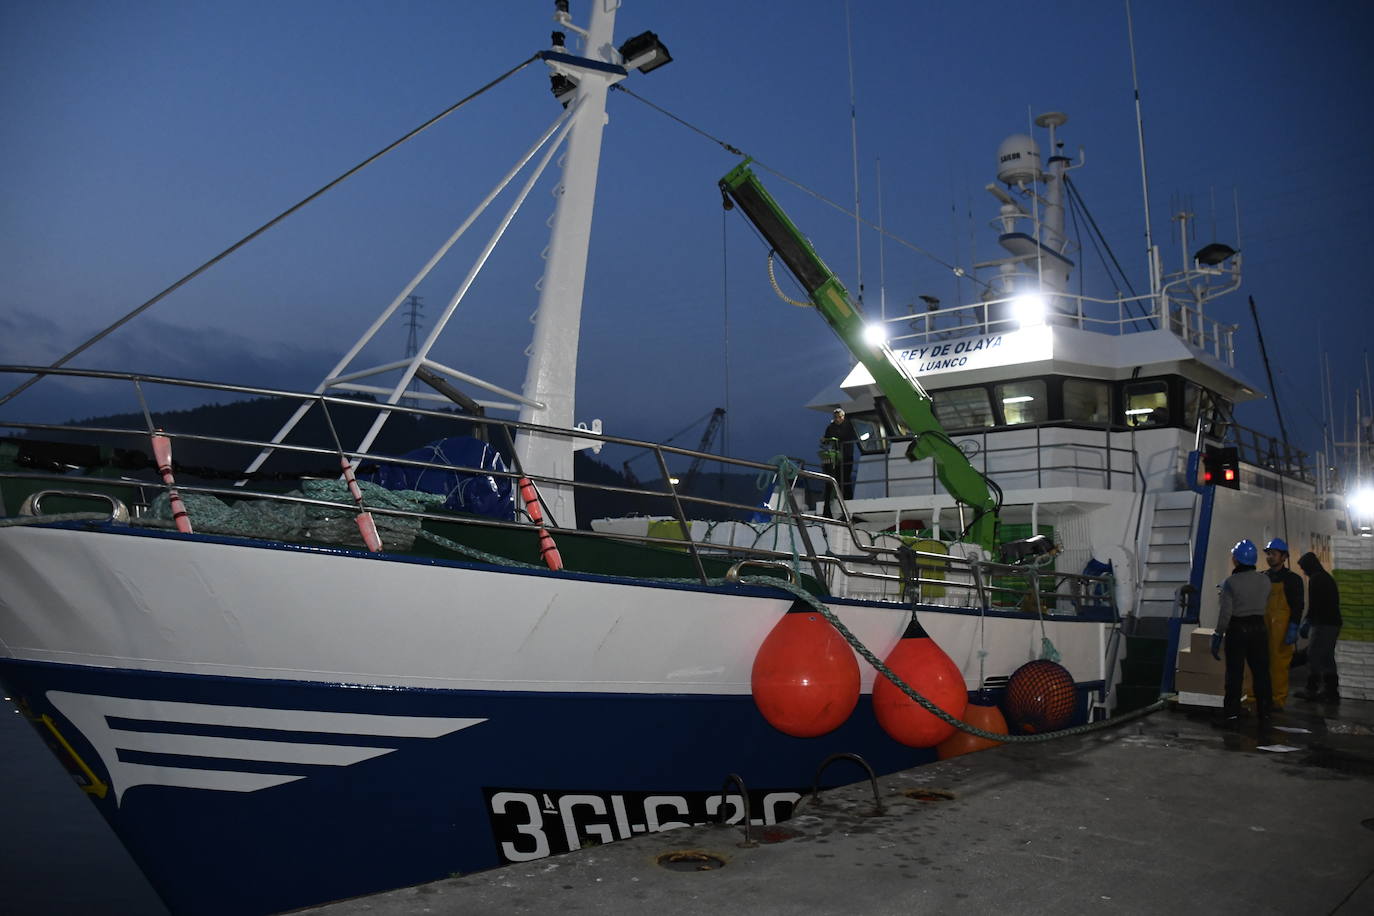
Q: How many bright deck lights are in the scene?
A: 3